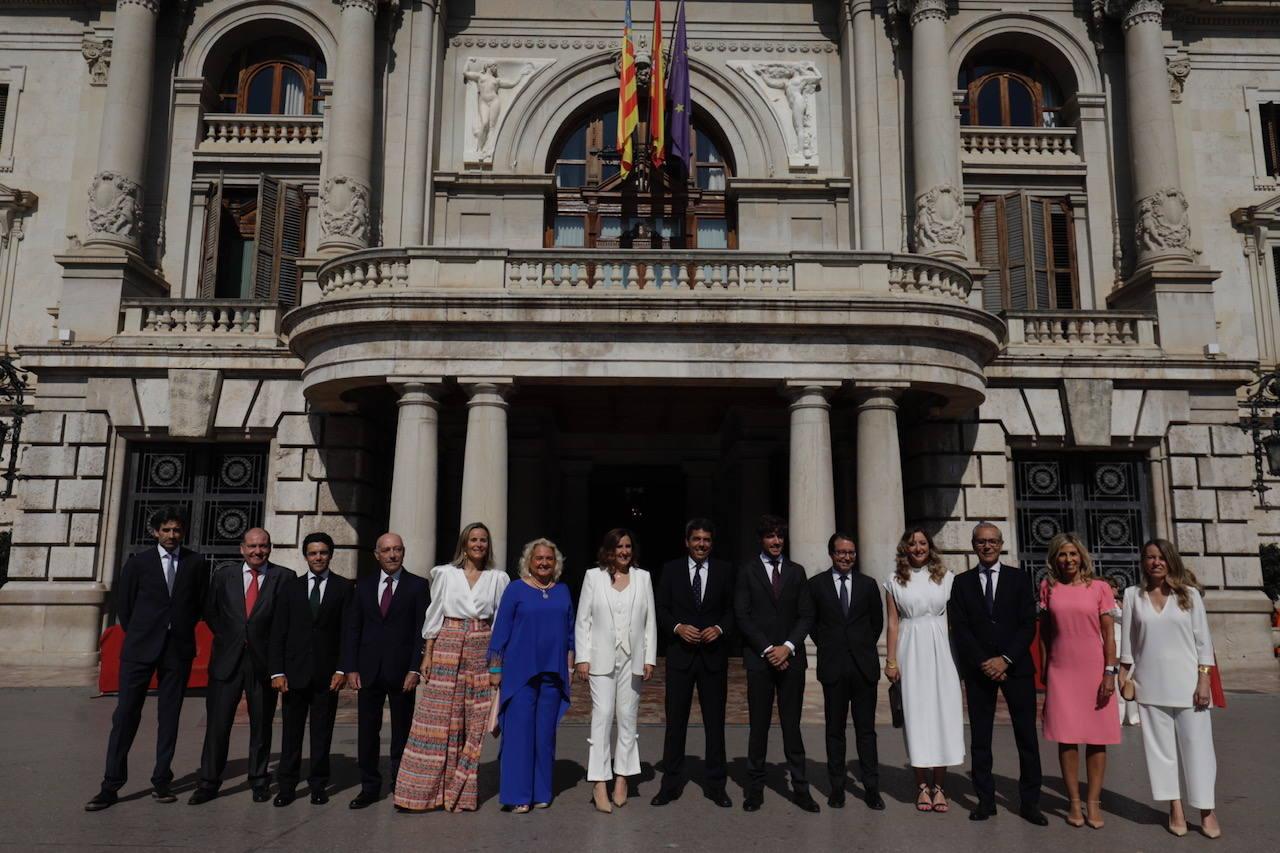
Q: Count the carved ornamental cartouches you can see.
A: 4